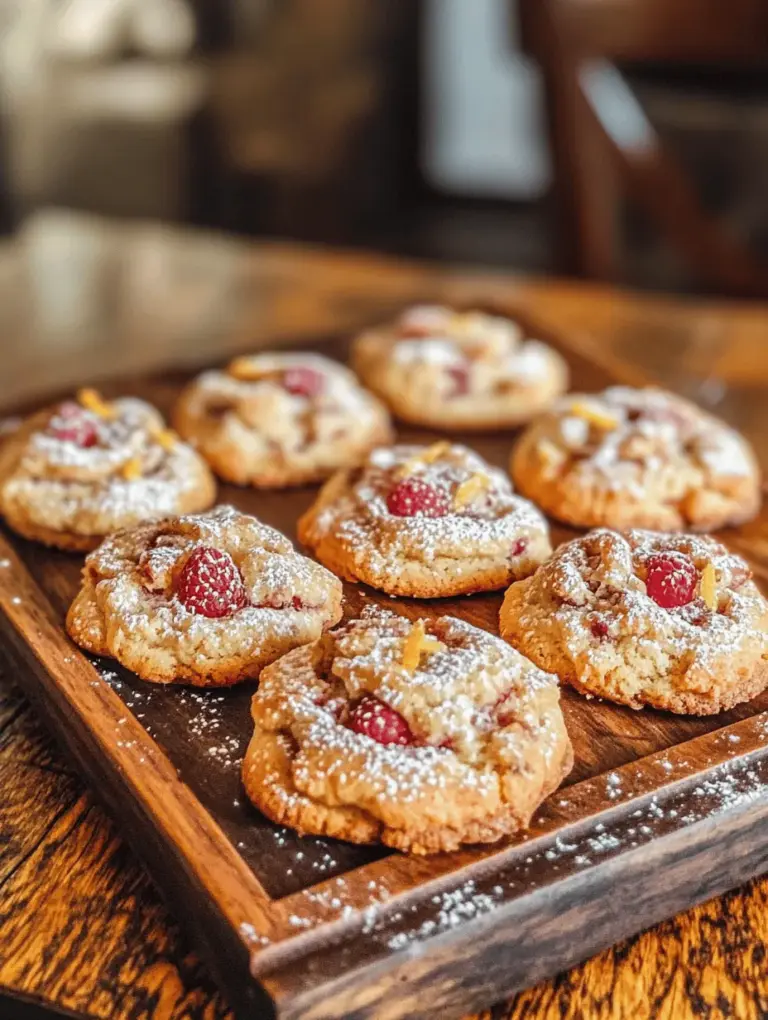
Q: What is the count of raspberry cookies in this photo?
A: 8